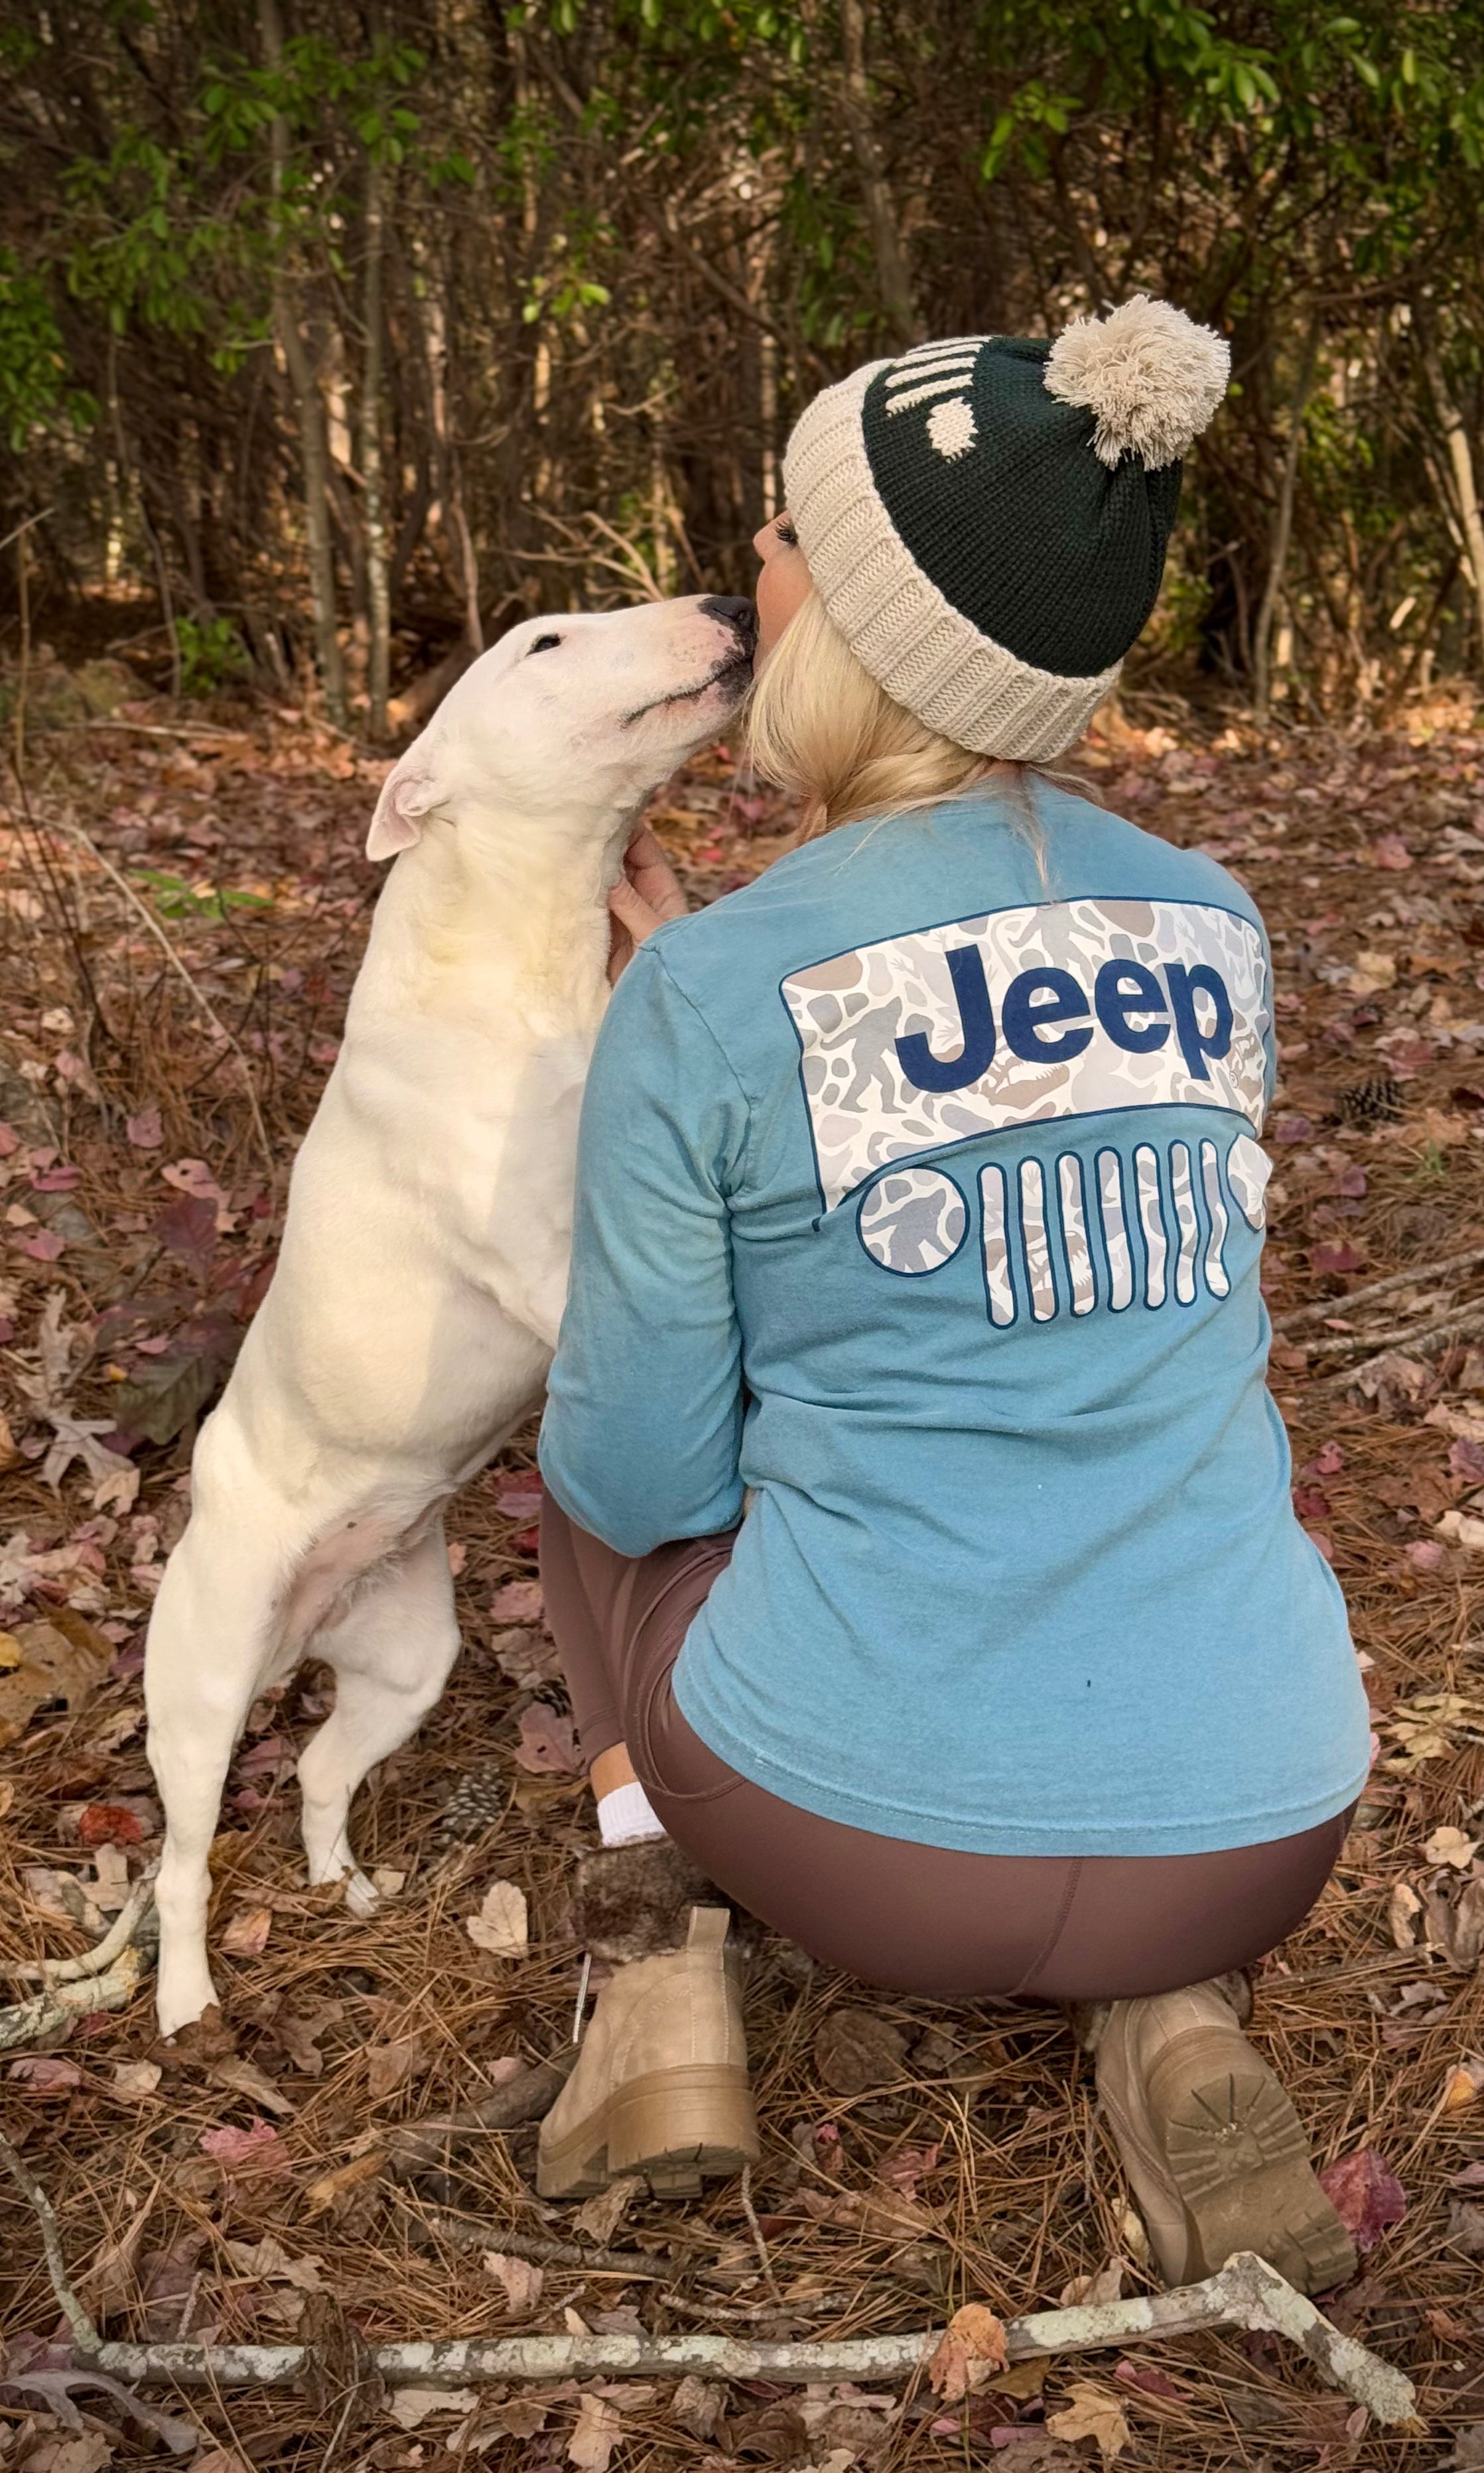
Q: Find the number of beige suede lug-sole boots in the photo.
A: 2